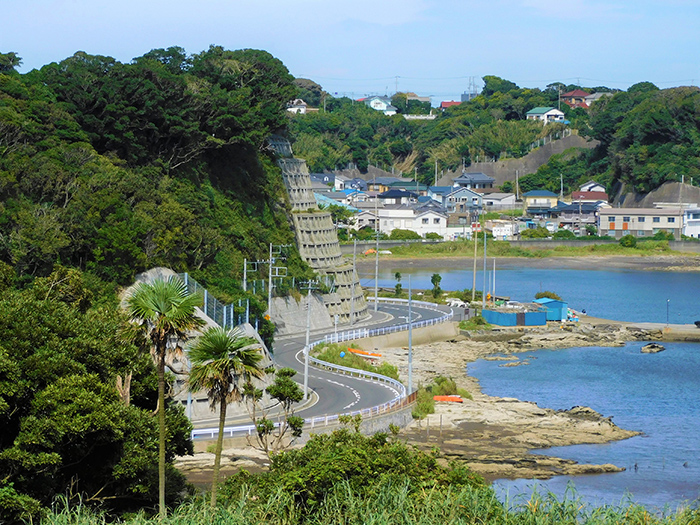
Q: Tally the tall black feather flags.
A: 0